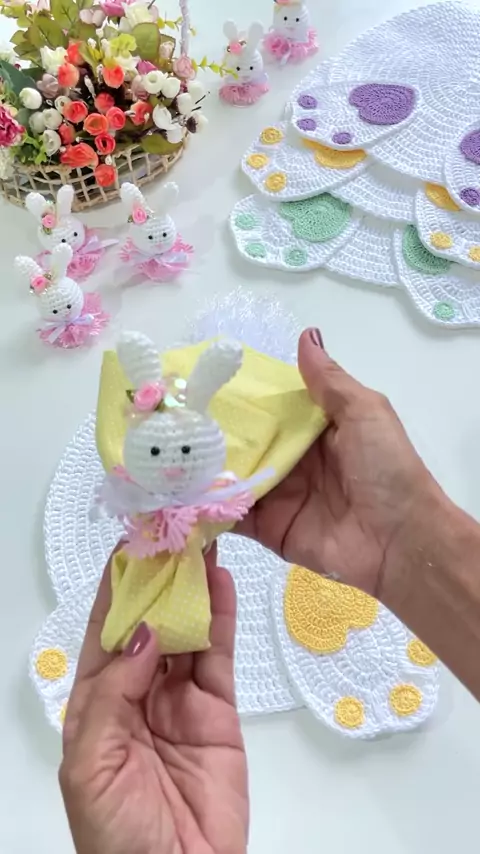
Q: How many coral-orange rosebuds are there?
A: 12